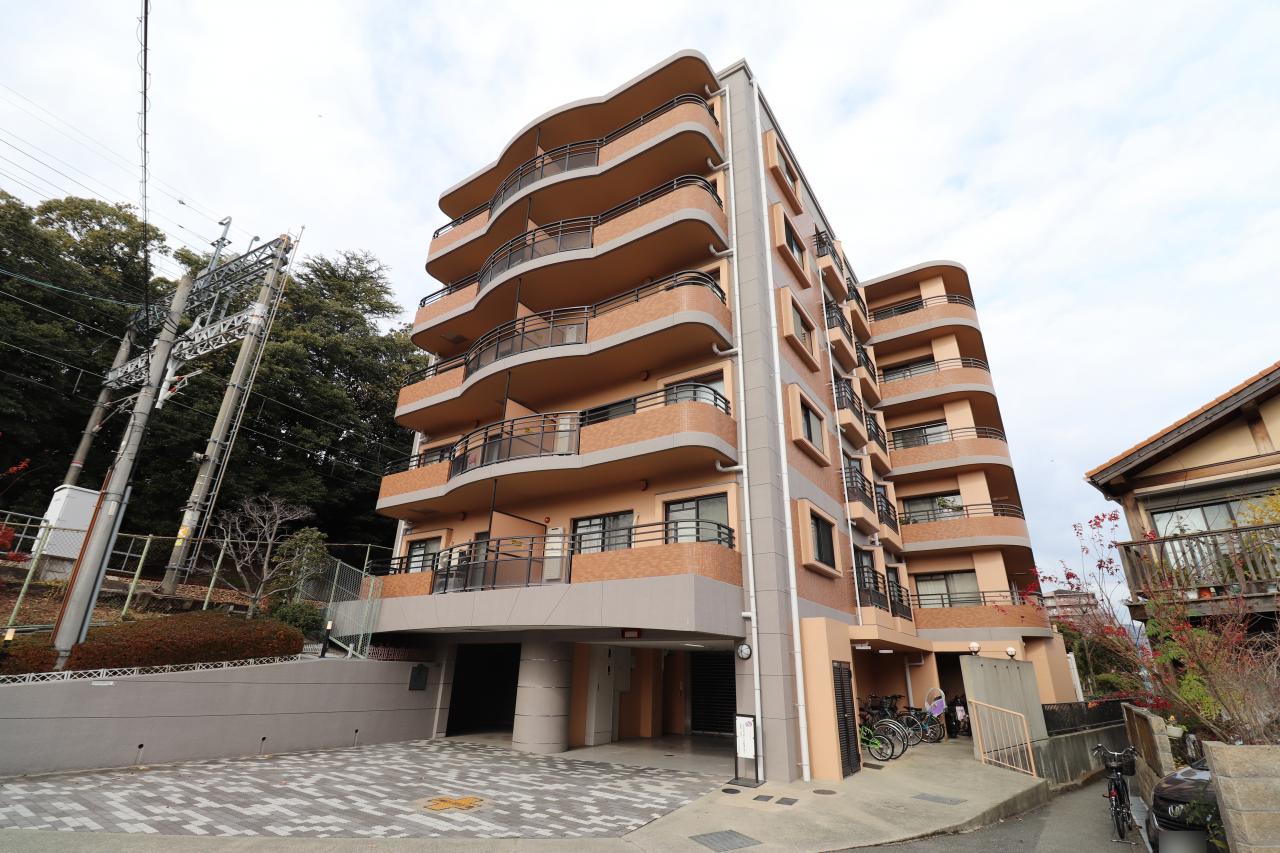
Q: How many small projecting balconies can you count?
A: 10